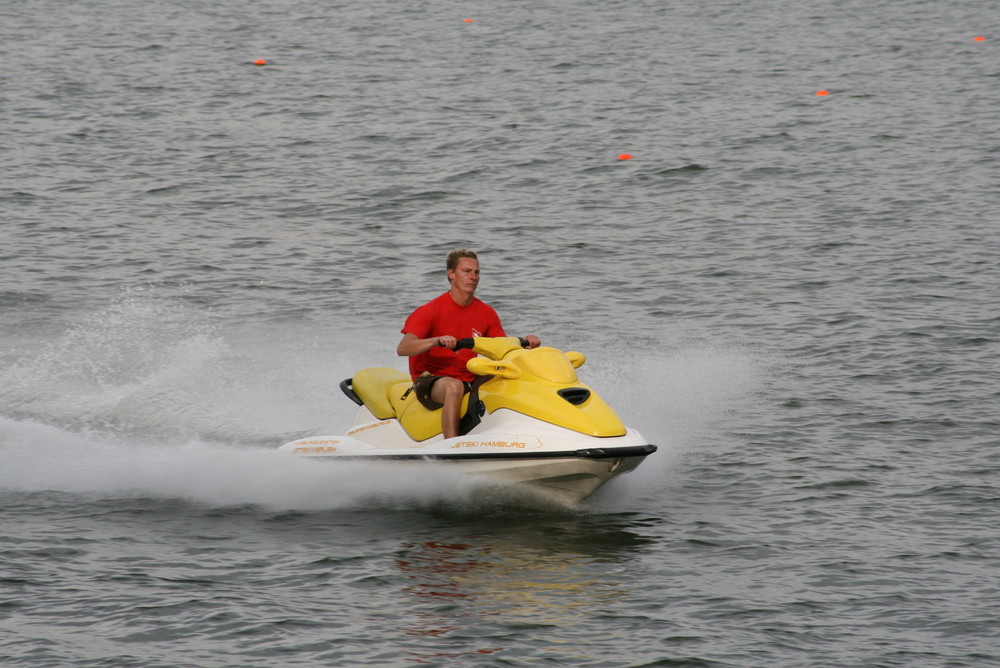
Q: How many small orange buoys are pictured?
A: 5